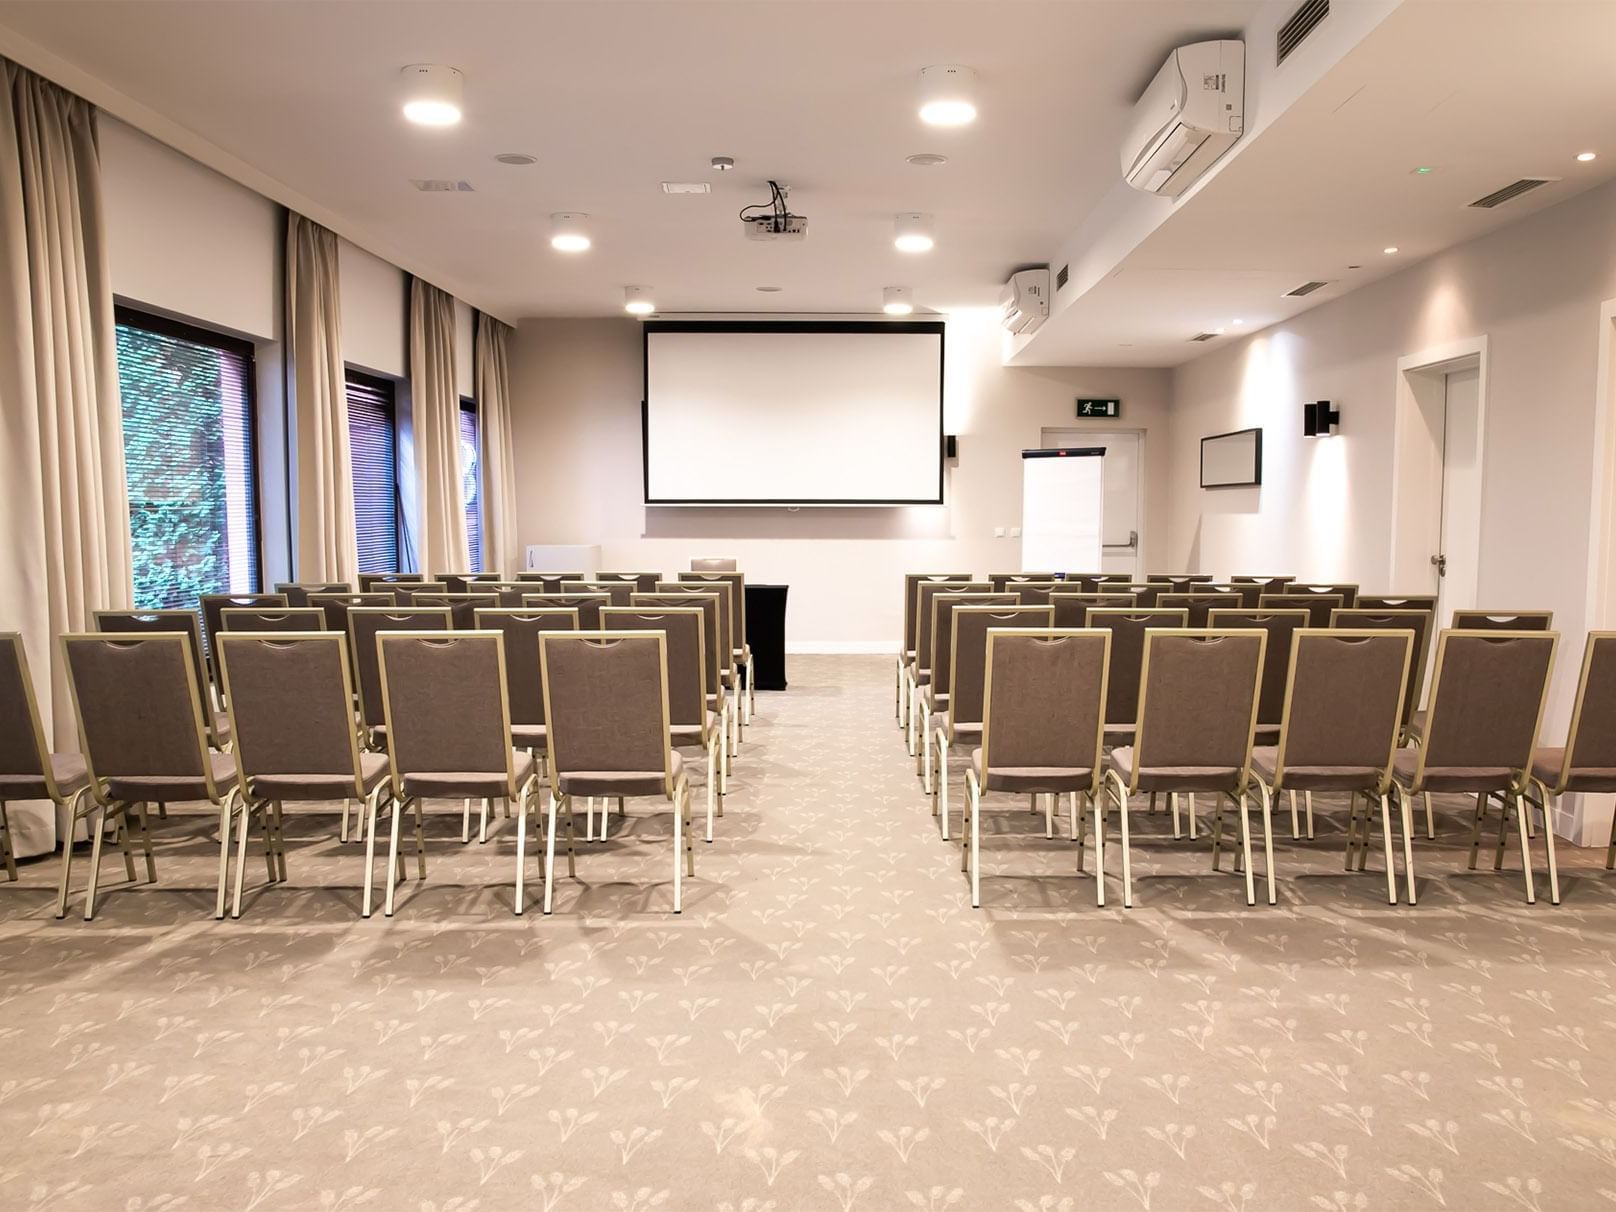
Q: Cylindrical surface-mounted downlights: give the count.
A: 6